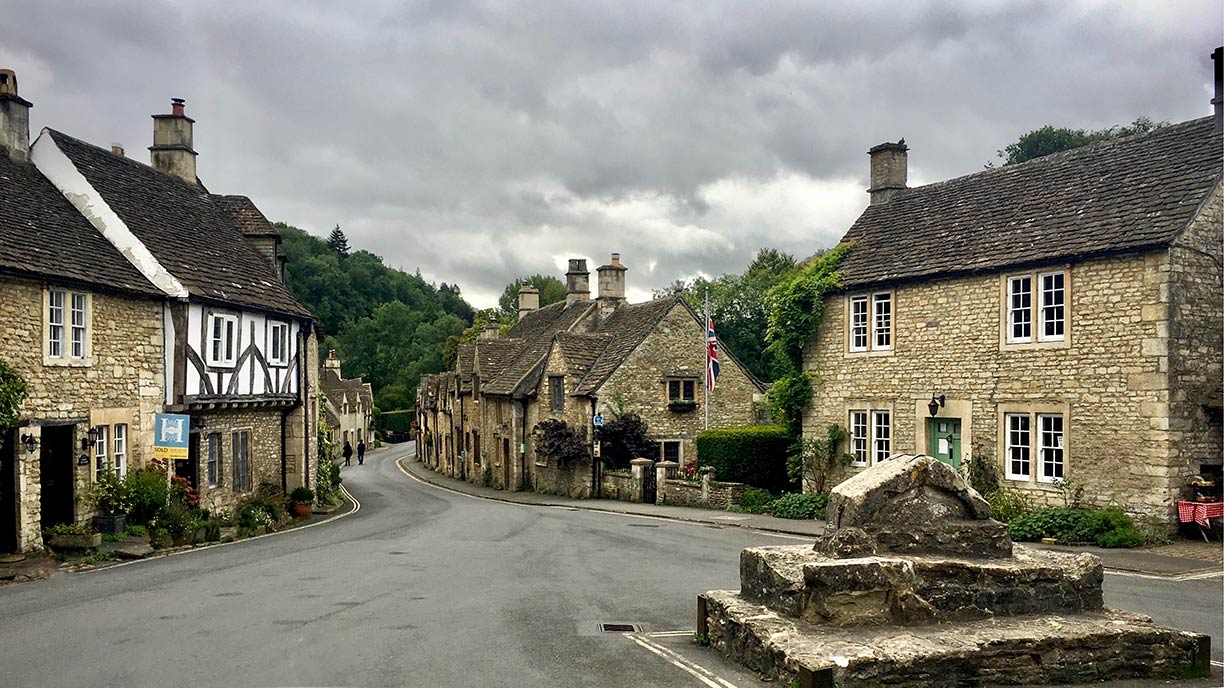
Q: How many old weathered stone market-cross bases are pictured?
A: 1